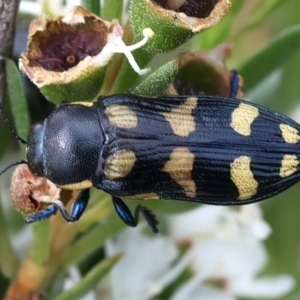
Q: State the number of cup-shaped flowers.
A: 3